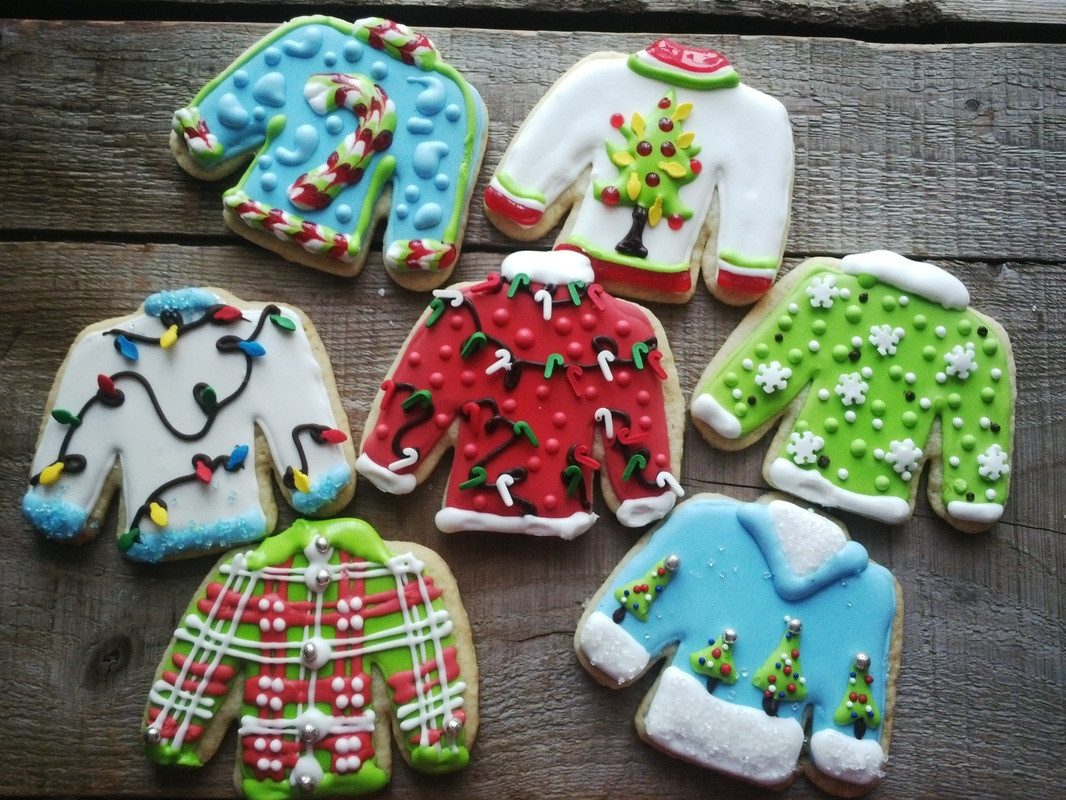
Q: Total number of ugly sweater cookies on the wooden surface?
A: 7